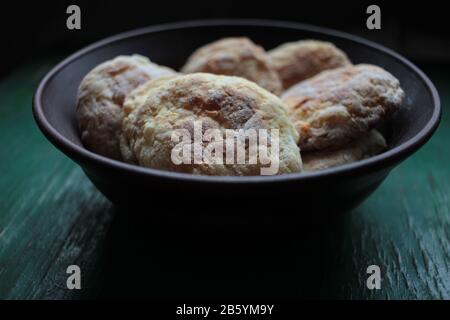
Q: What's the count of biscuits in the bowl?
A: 6